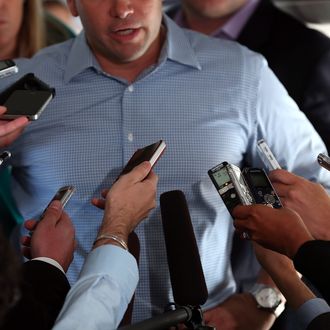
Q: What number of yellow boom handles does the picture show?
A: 0